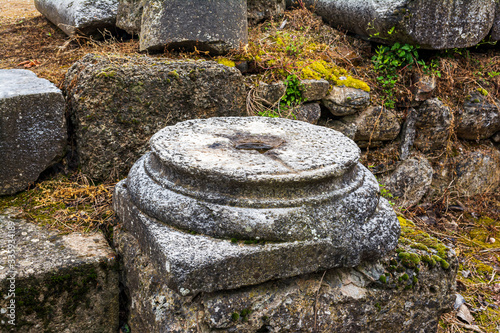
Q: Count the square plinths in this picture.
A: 1